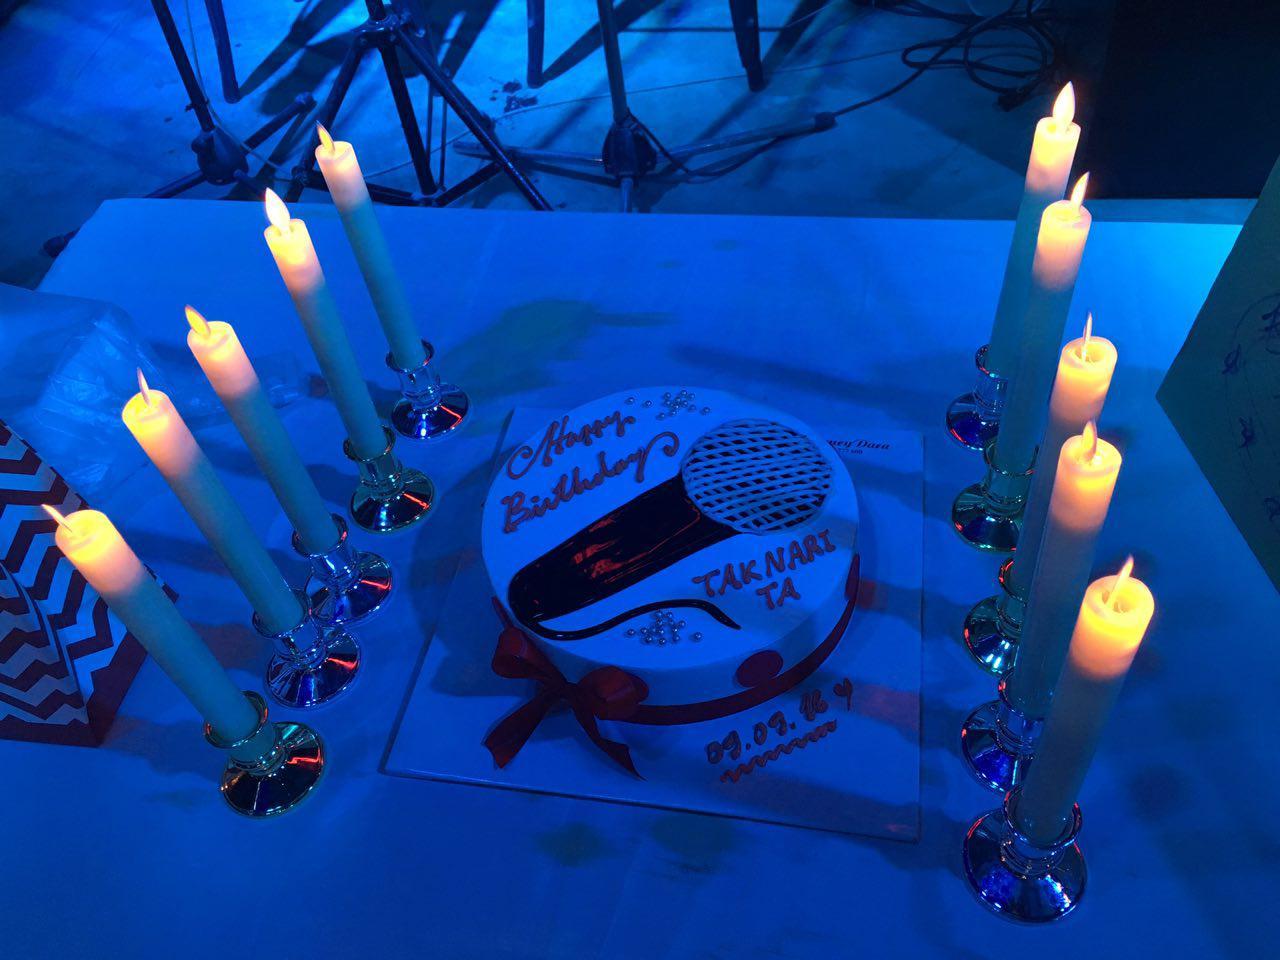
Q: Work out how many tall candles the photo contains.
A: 10